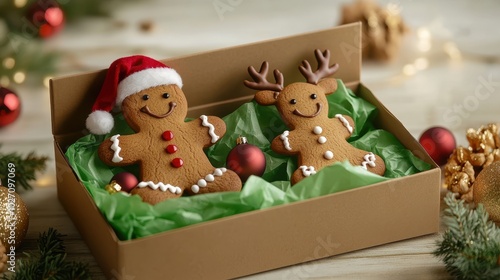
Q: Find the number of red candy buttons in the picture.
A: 3